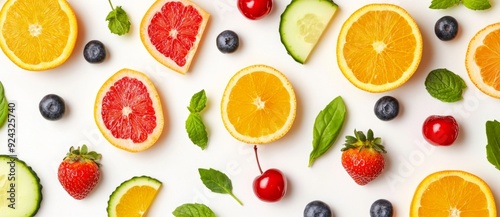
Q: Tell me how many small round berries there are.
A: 7